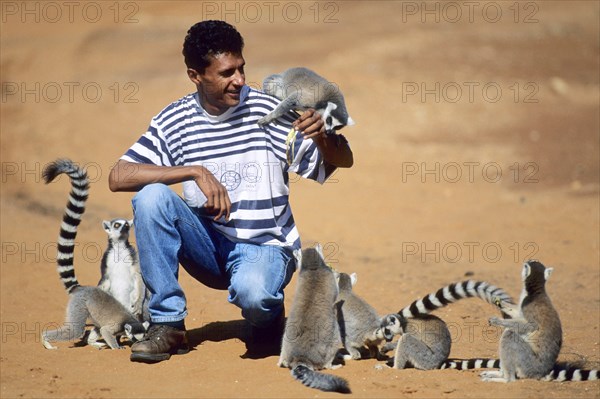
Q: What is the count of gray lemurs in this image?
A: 7